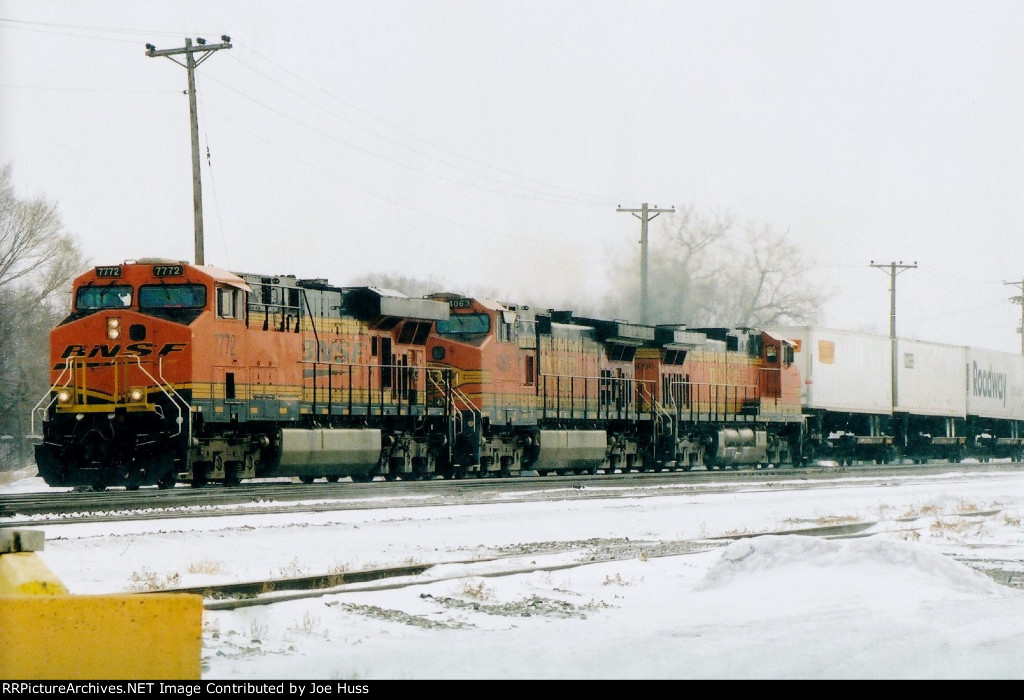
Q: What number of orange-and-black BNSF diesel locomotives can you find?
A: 3